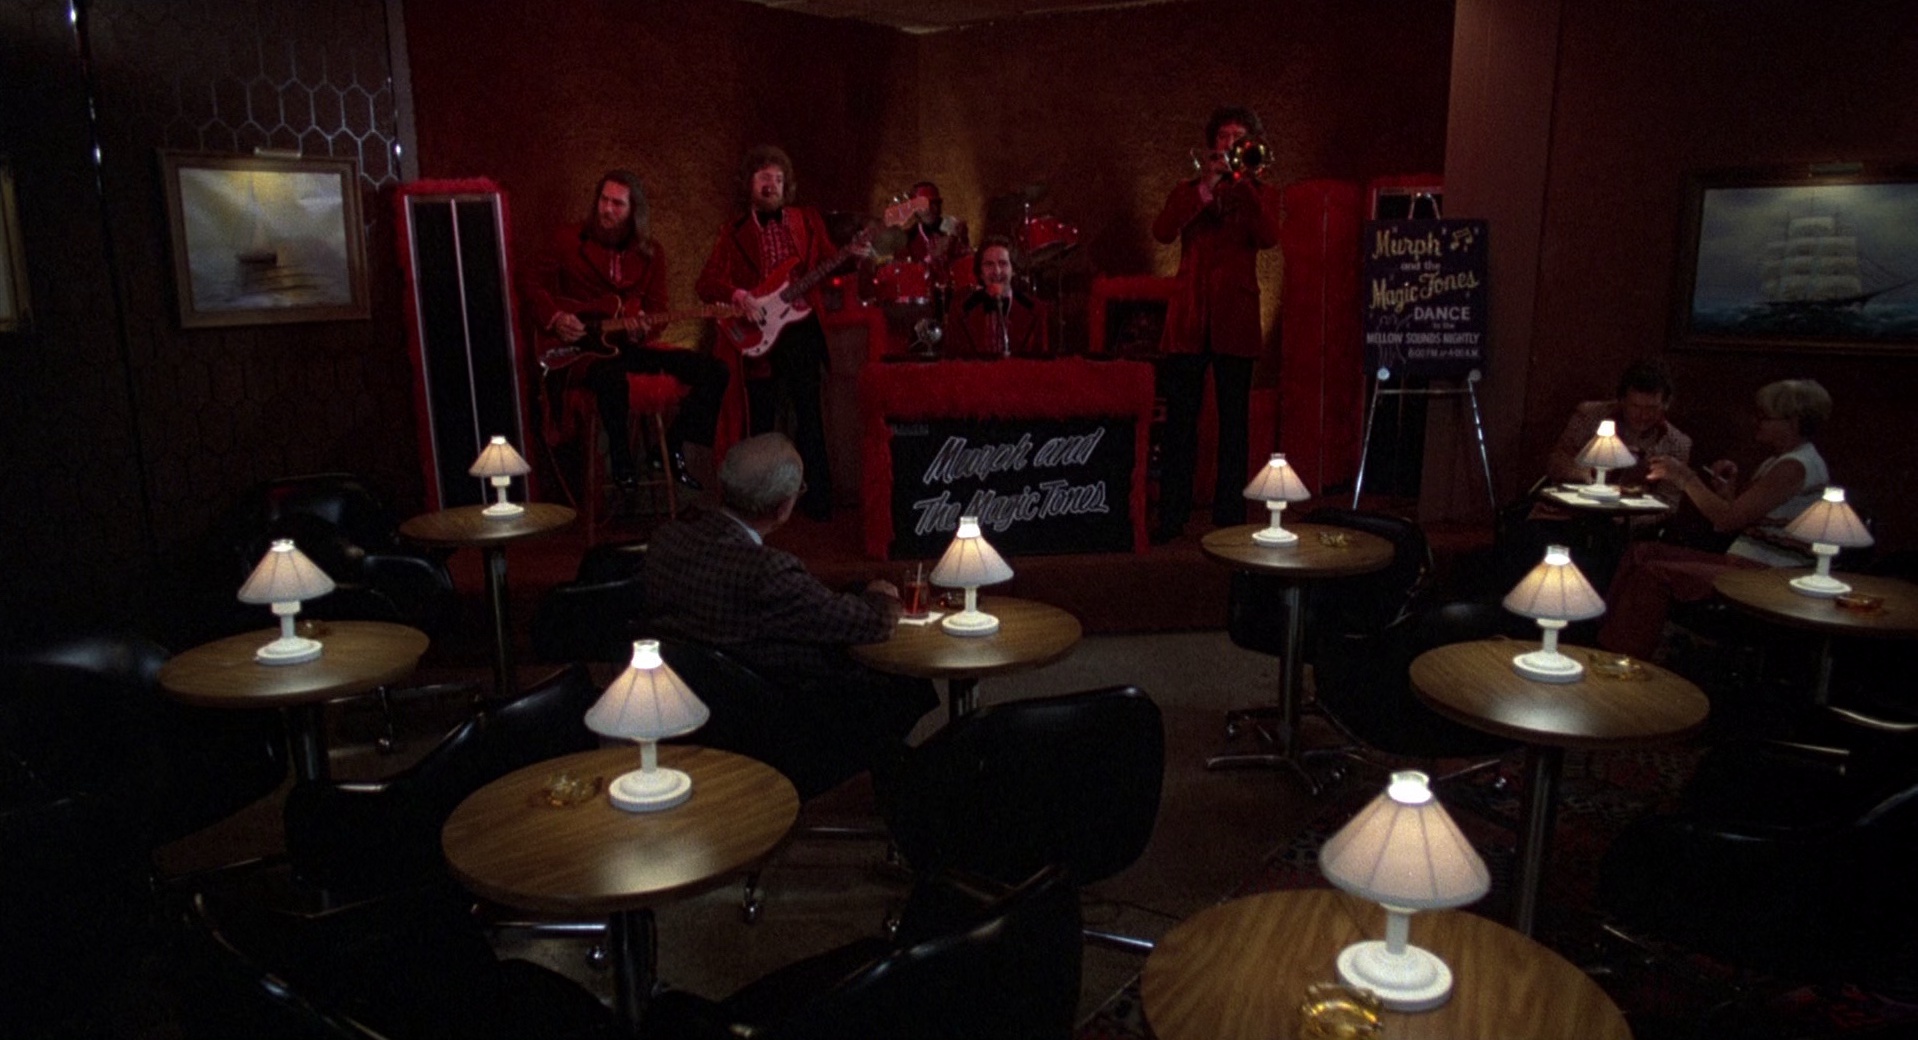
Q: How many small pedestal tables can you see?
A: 9